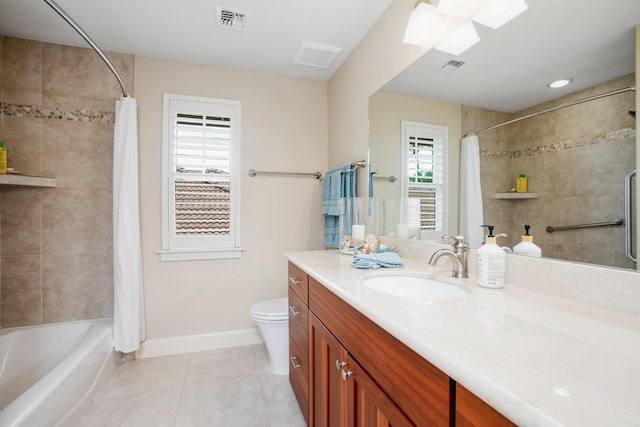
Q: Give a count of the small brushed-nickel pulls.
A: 5